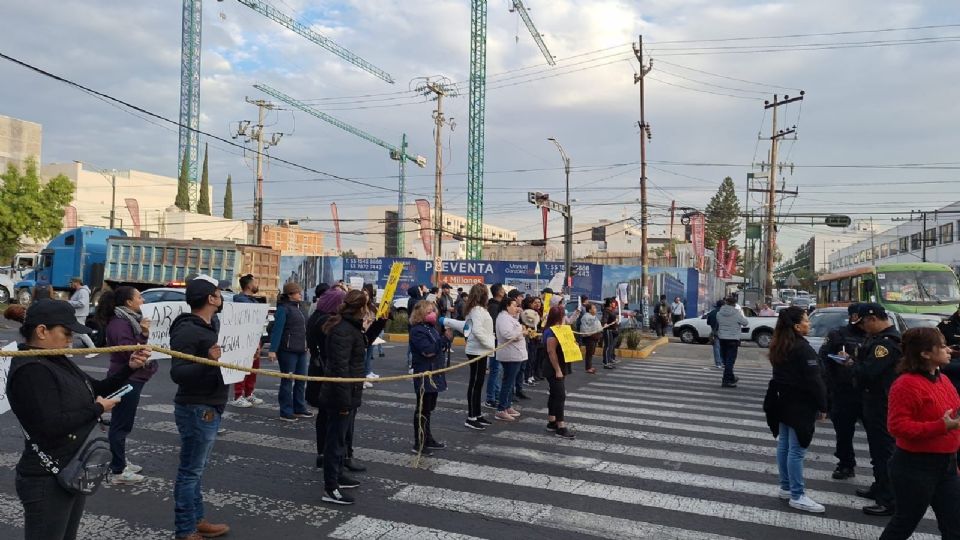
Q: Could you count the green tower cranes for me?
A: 3